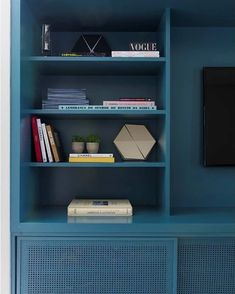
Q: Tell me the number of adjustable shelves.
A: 3